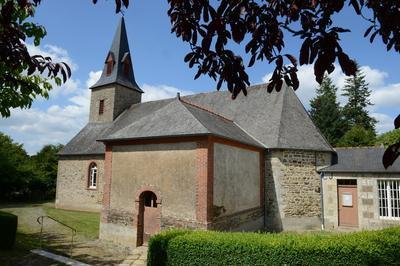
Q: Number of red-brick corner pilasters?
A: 3